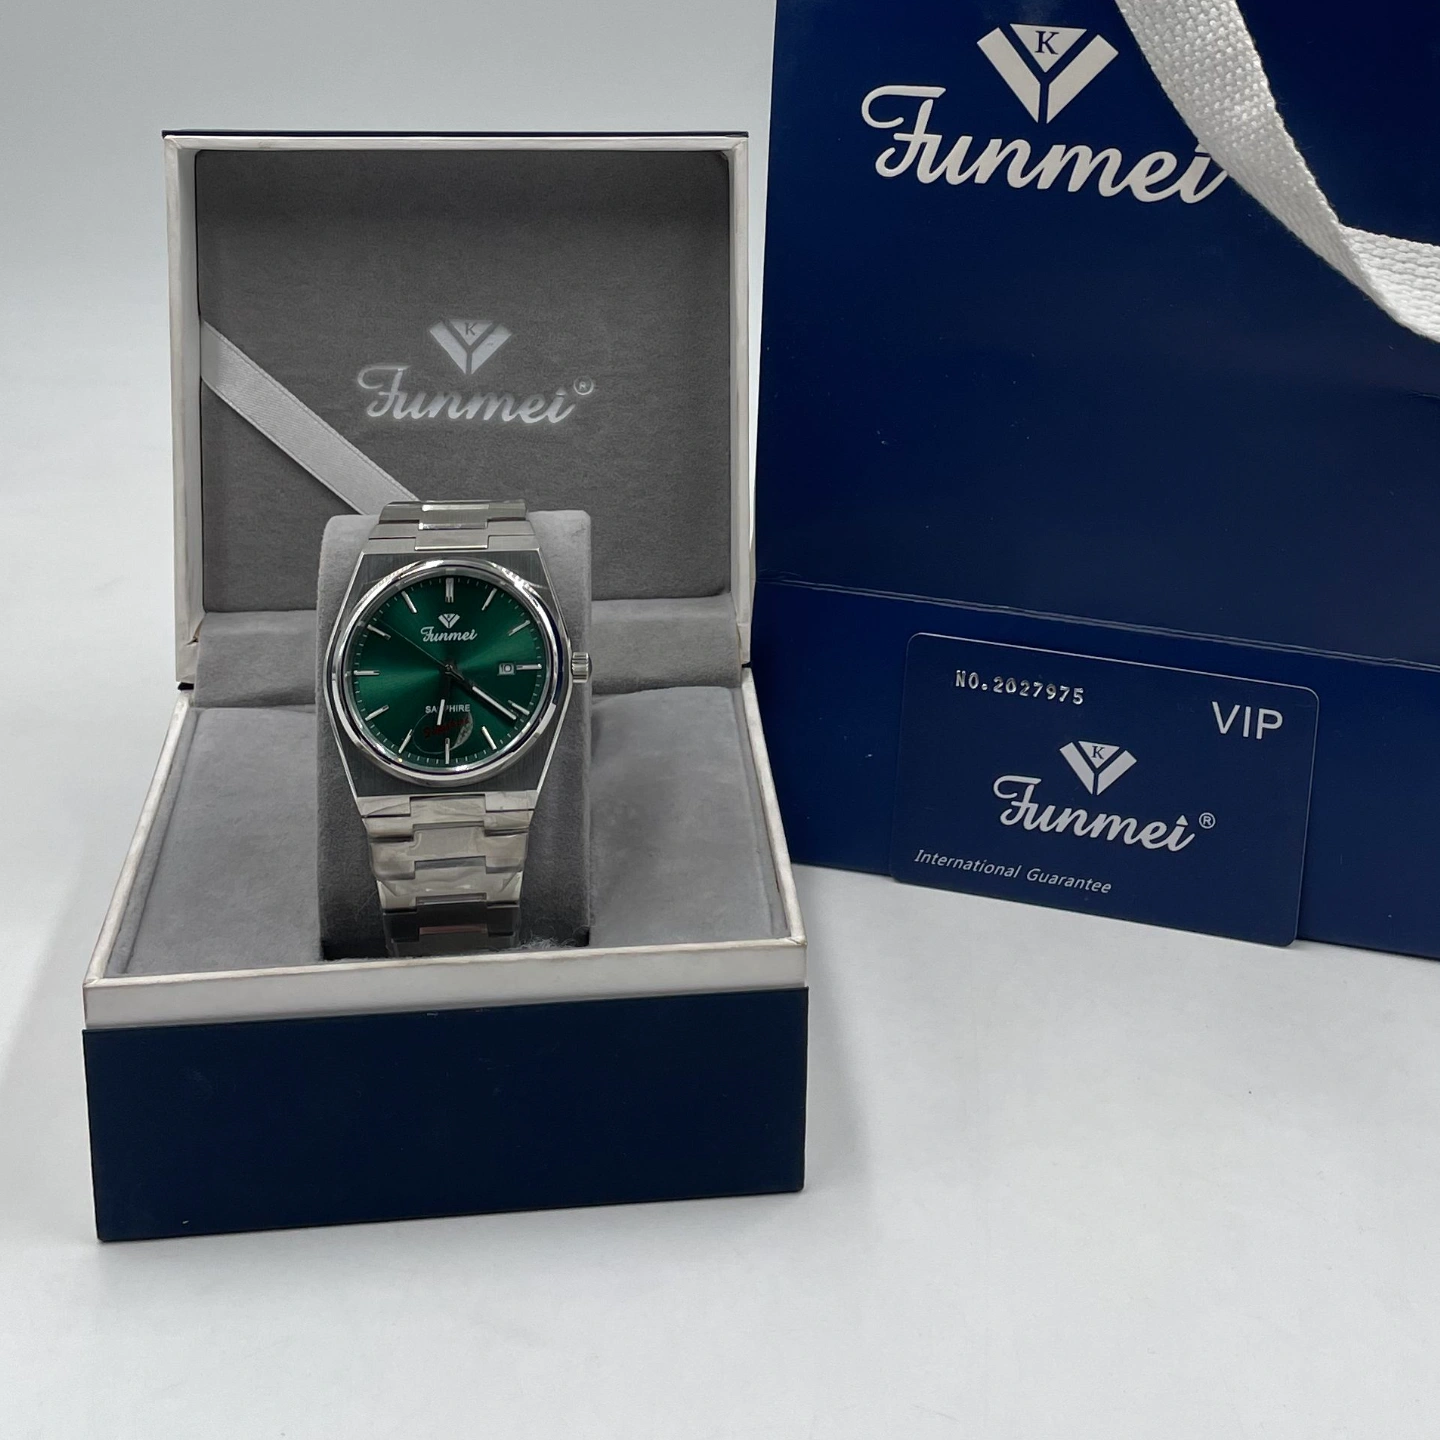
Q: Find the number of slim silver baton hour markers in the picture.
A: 12